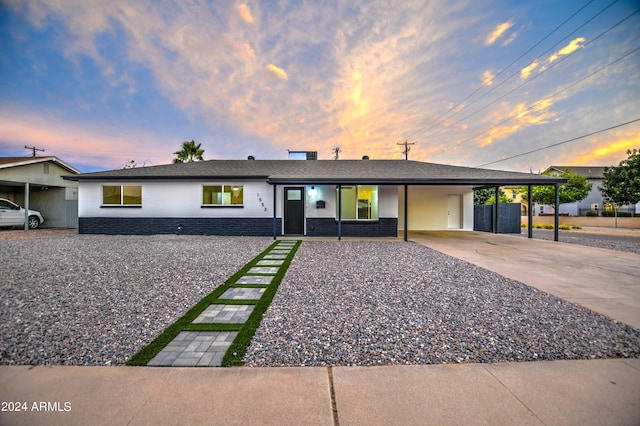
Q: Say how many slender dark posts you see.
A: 6